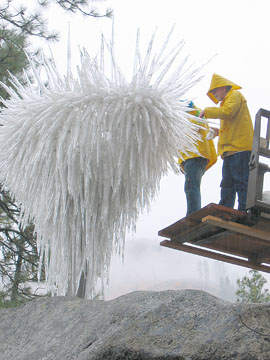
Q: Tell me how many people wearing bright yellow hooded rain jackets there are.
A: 2